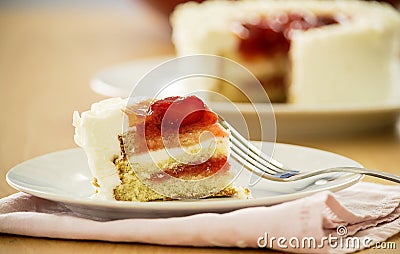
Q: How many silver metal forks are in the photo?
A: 1